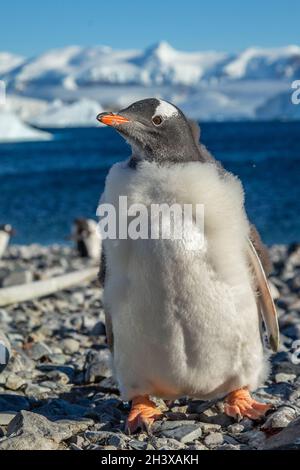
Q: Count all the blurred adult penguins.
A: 2